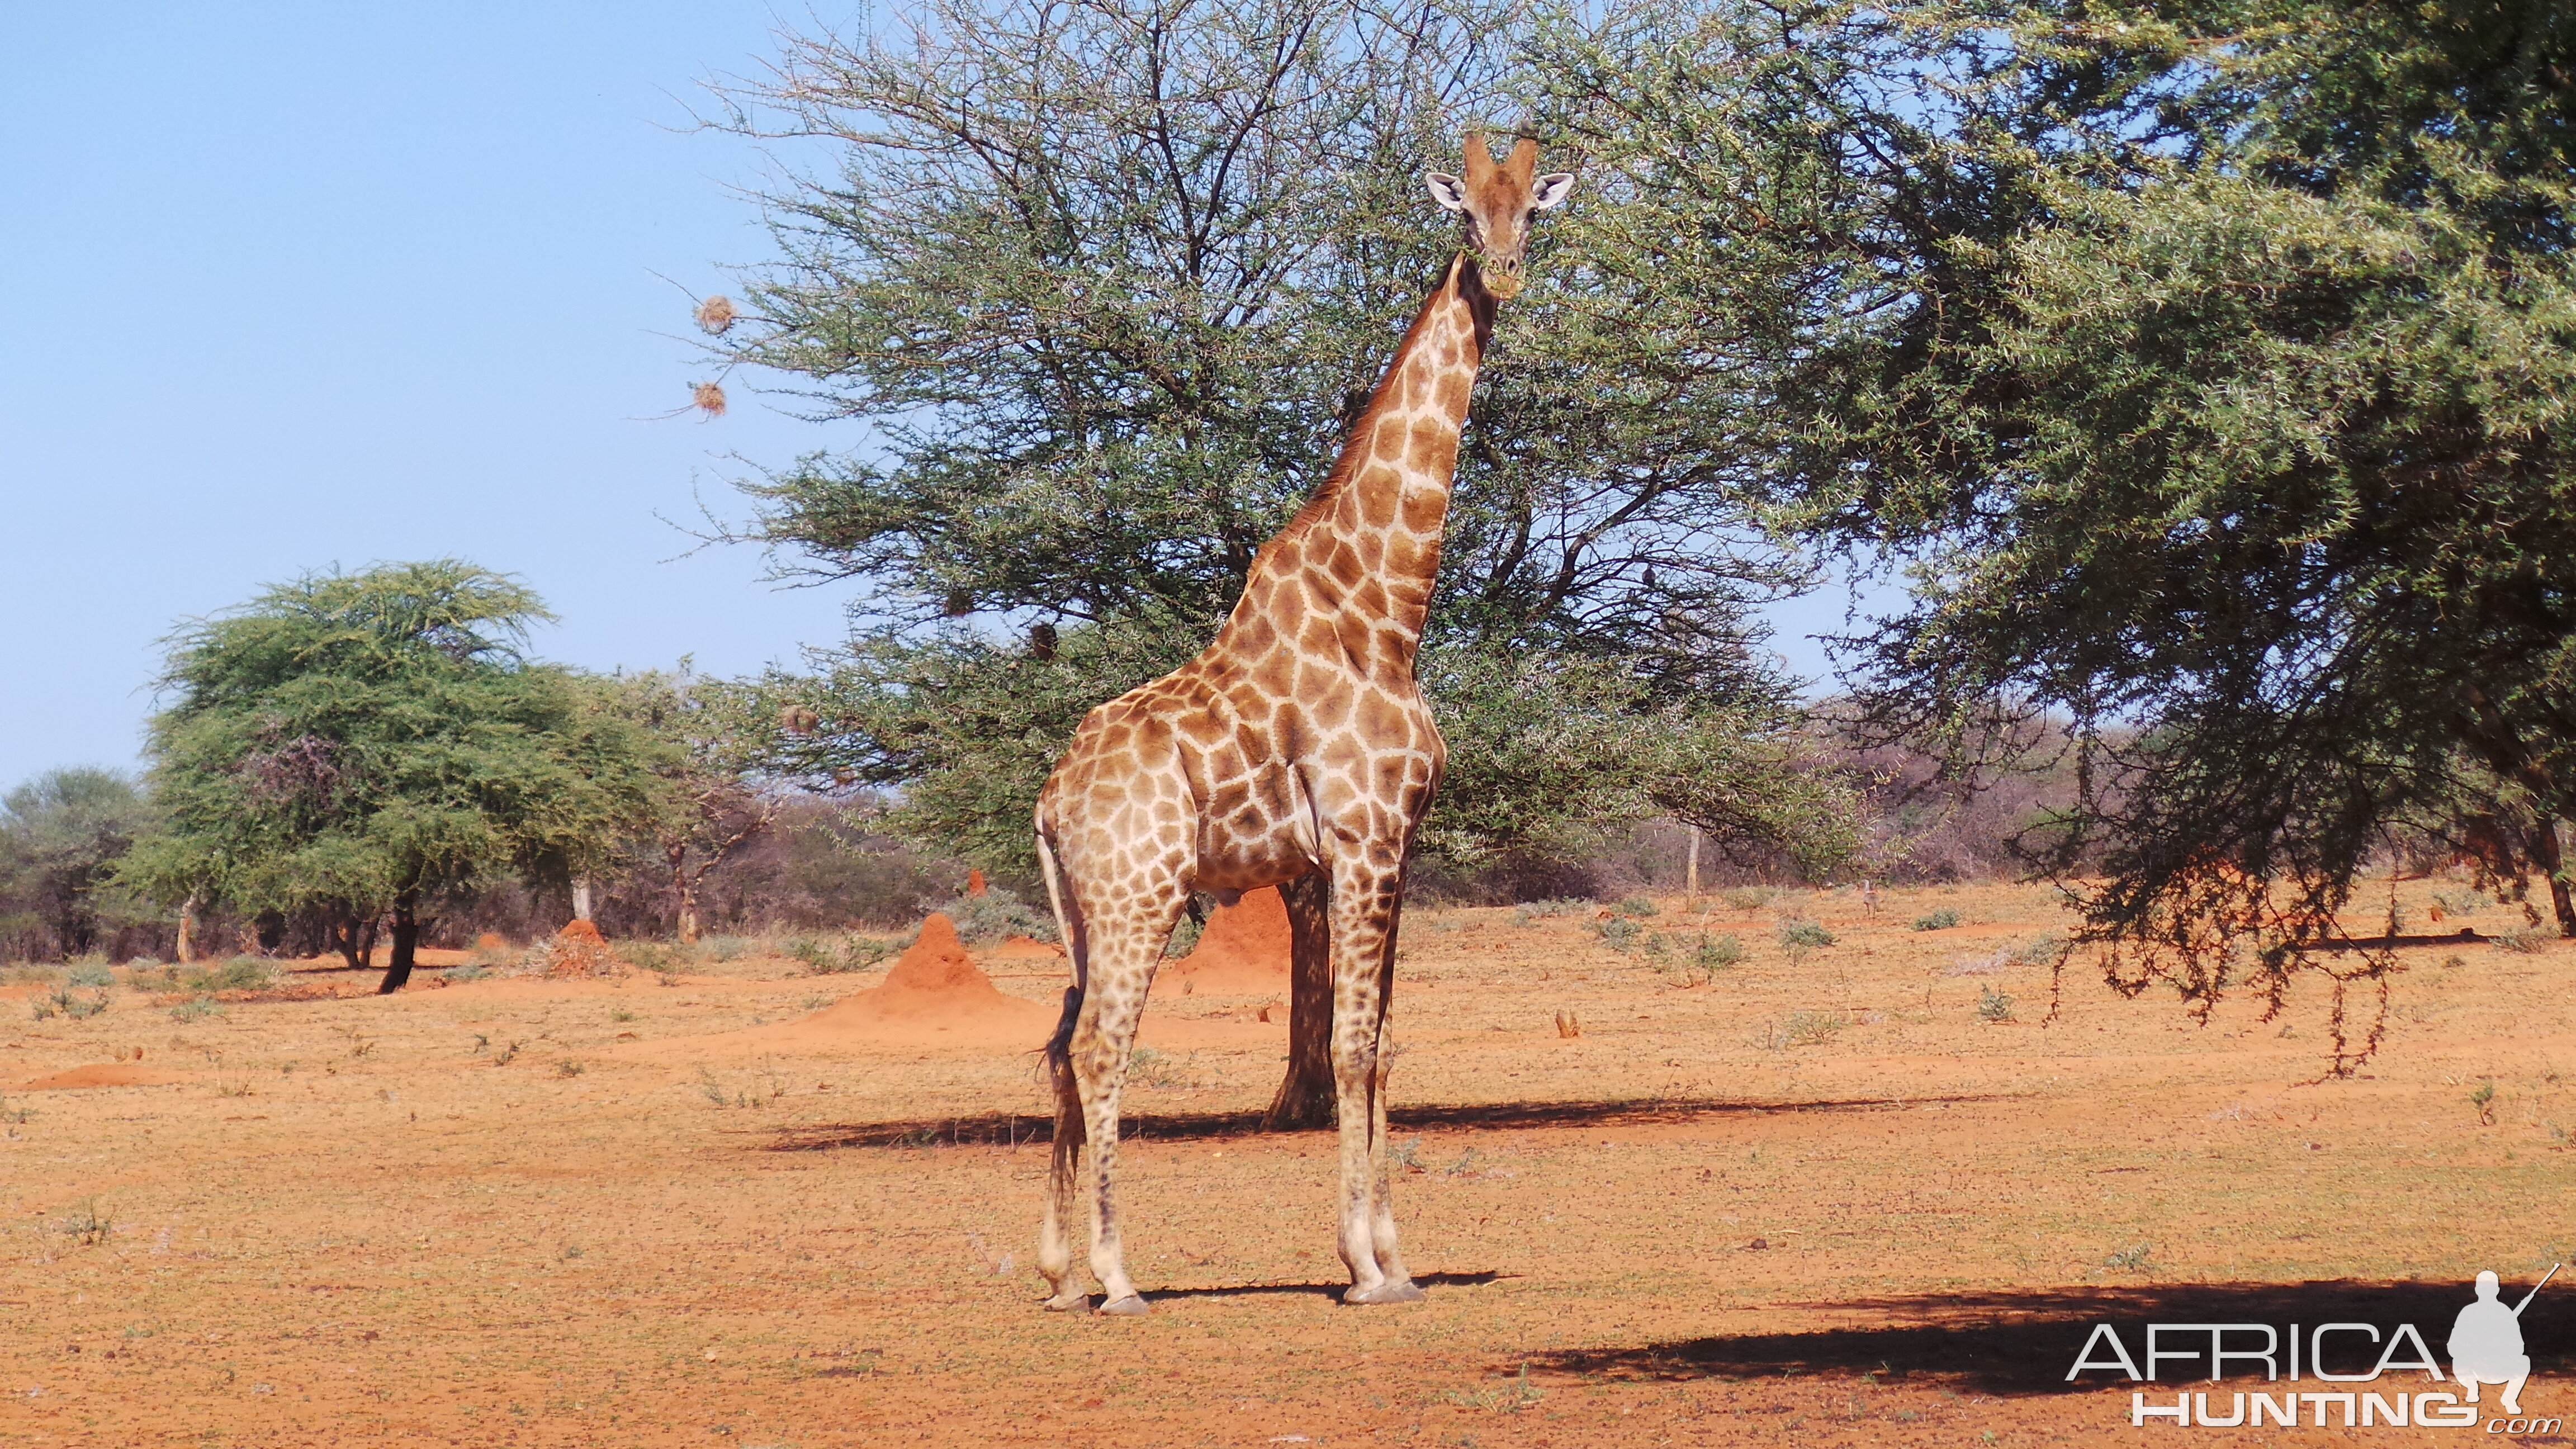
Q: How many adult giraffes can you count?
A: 1